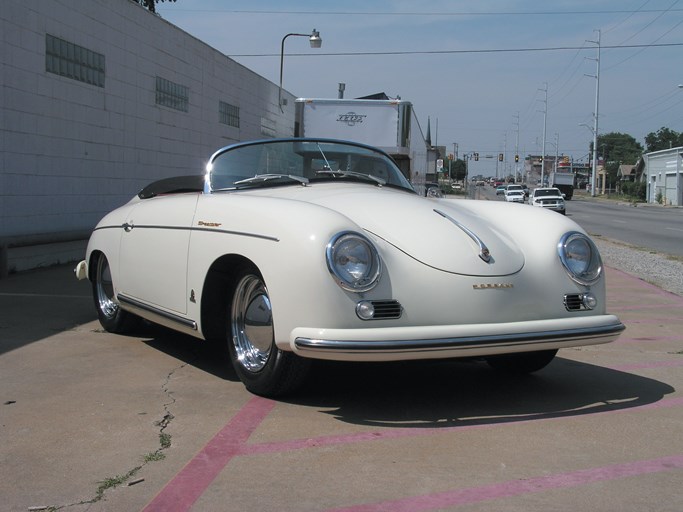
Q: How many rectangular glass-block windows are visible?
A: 3